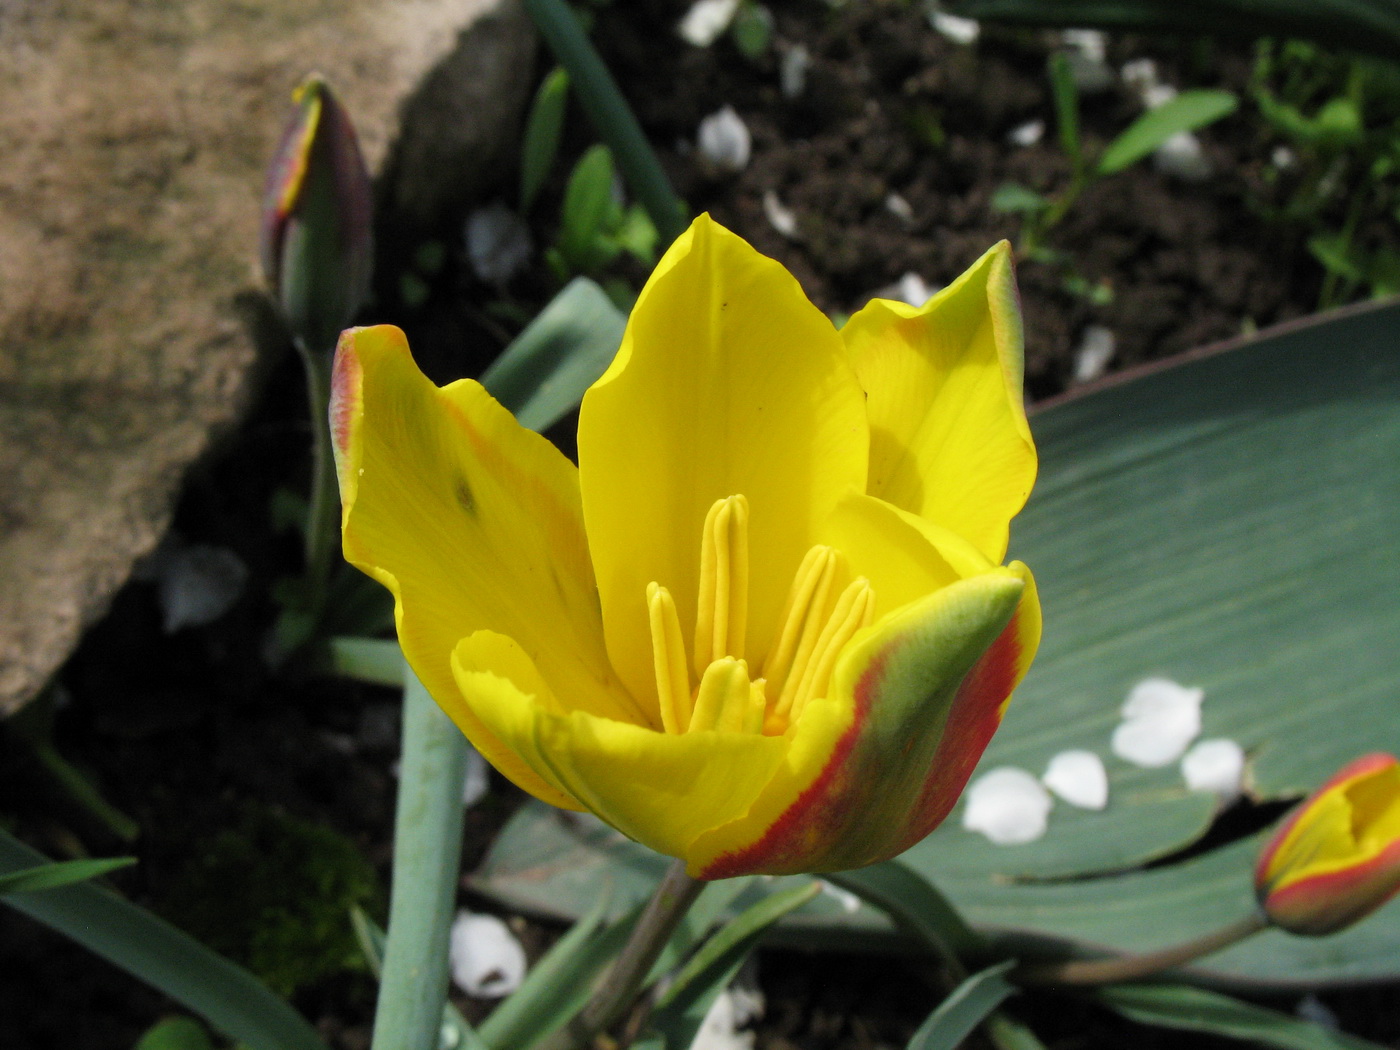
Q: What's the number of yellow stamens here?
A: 5